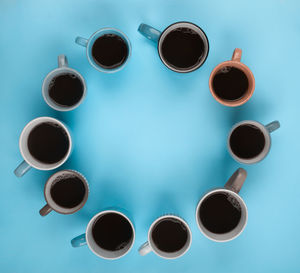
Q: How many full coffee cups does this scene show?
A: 10